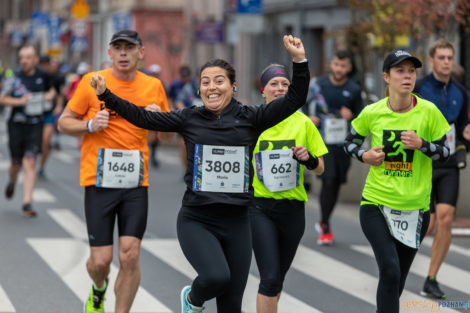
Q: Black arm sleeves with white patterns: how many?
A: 2